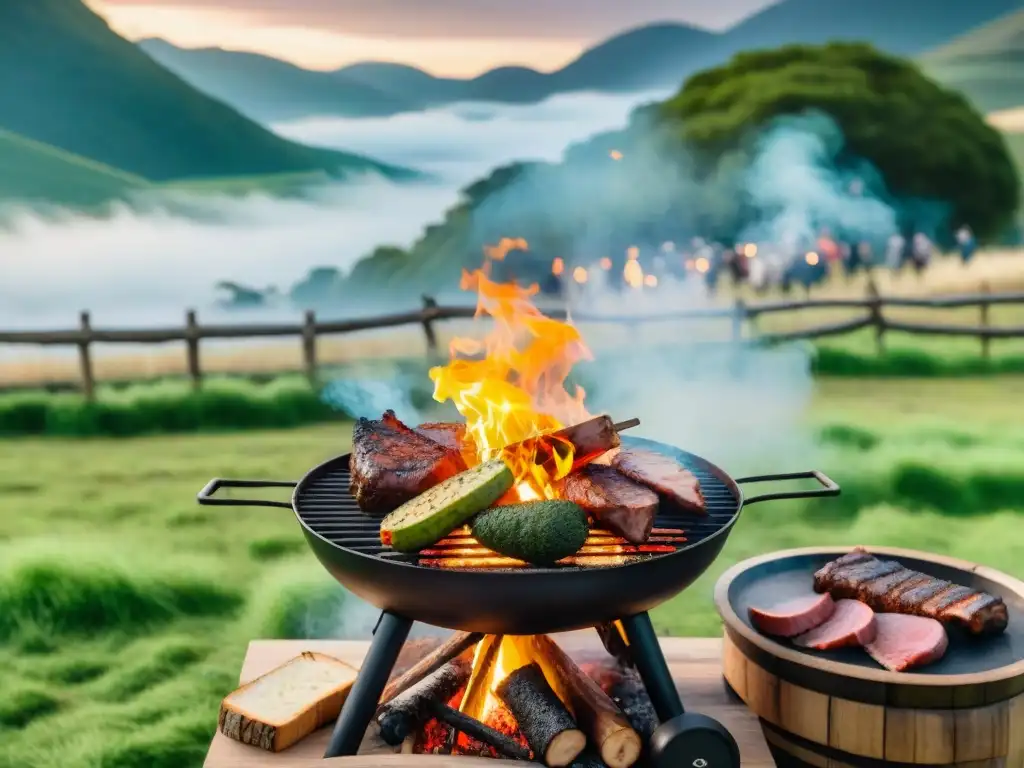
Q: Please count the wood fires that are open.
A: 1